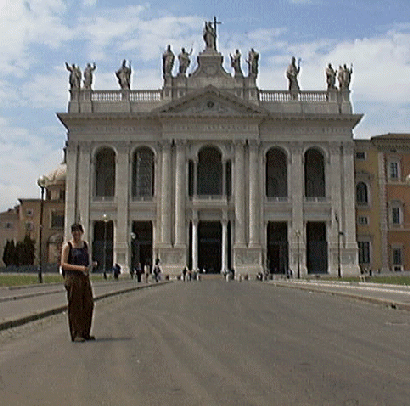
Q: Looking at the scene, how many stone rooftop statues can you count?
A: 11